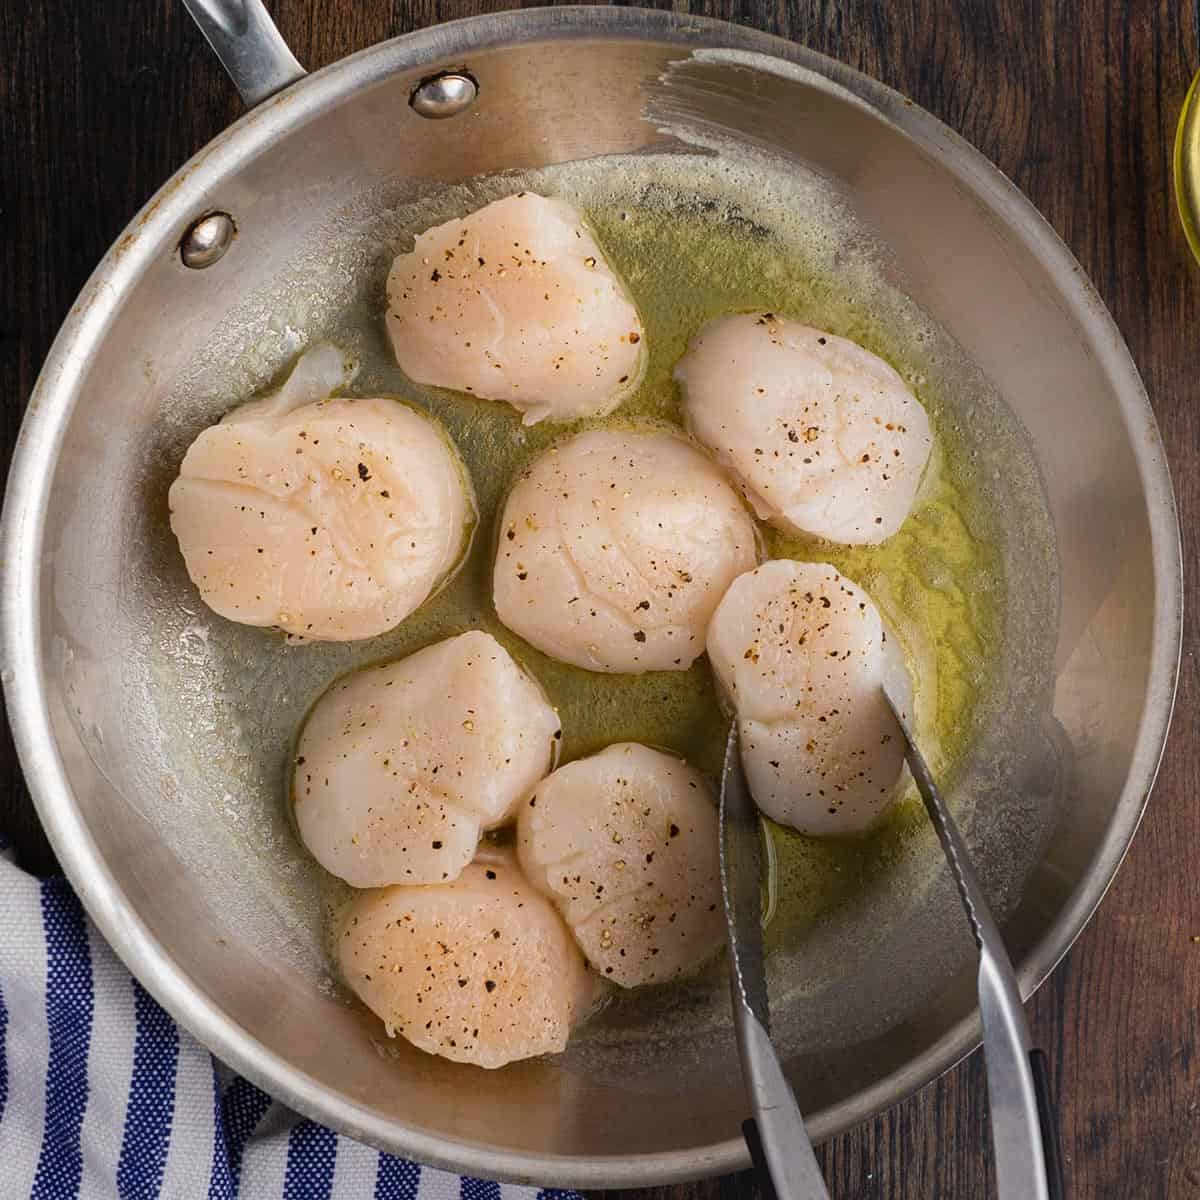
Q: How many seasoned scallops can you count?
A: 8